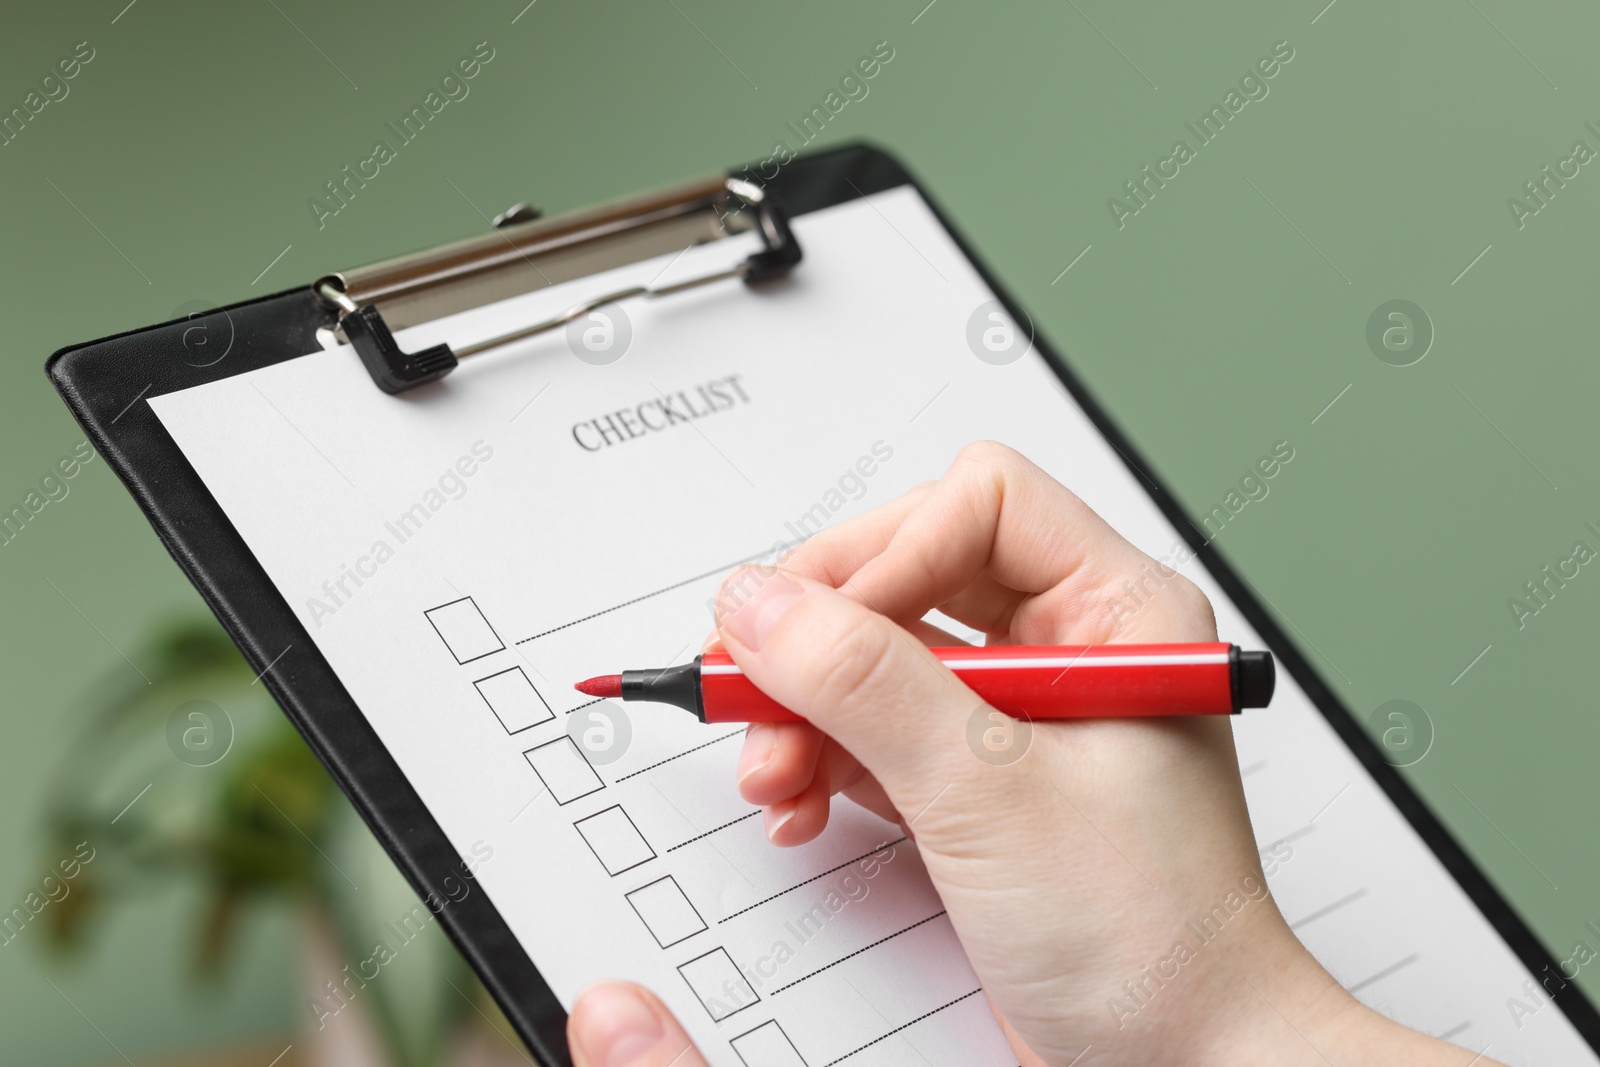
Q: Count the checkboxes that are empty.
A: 7